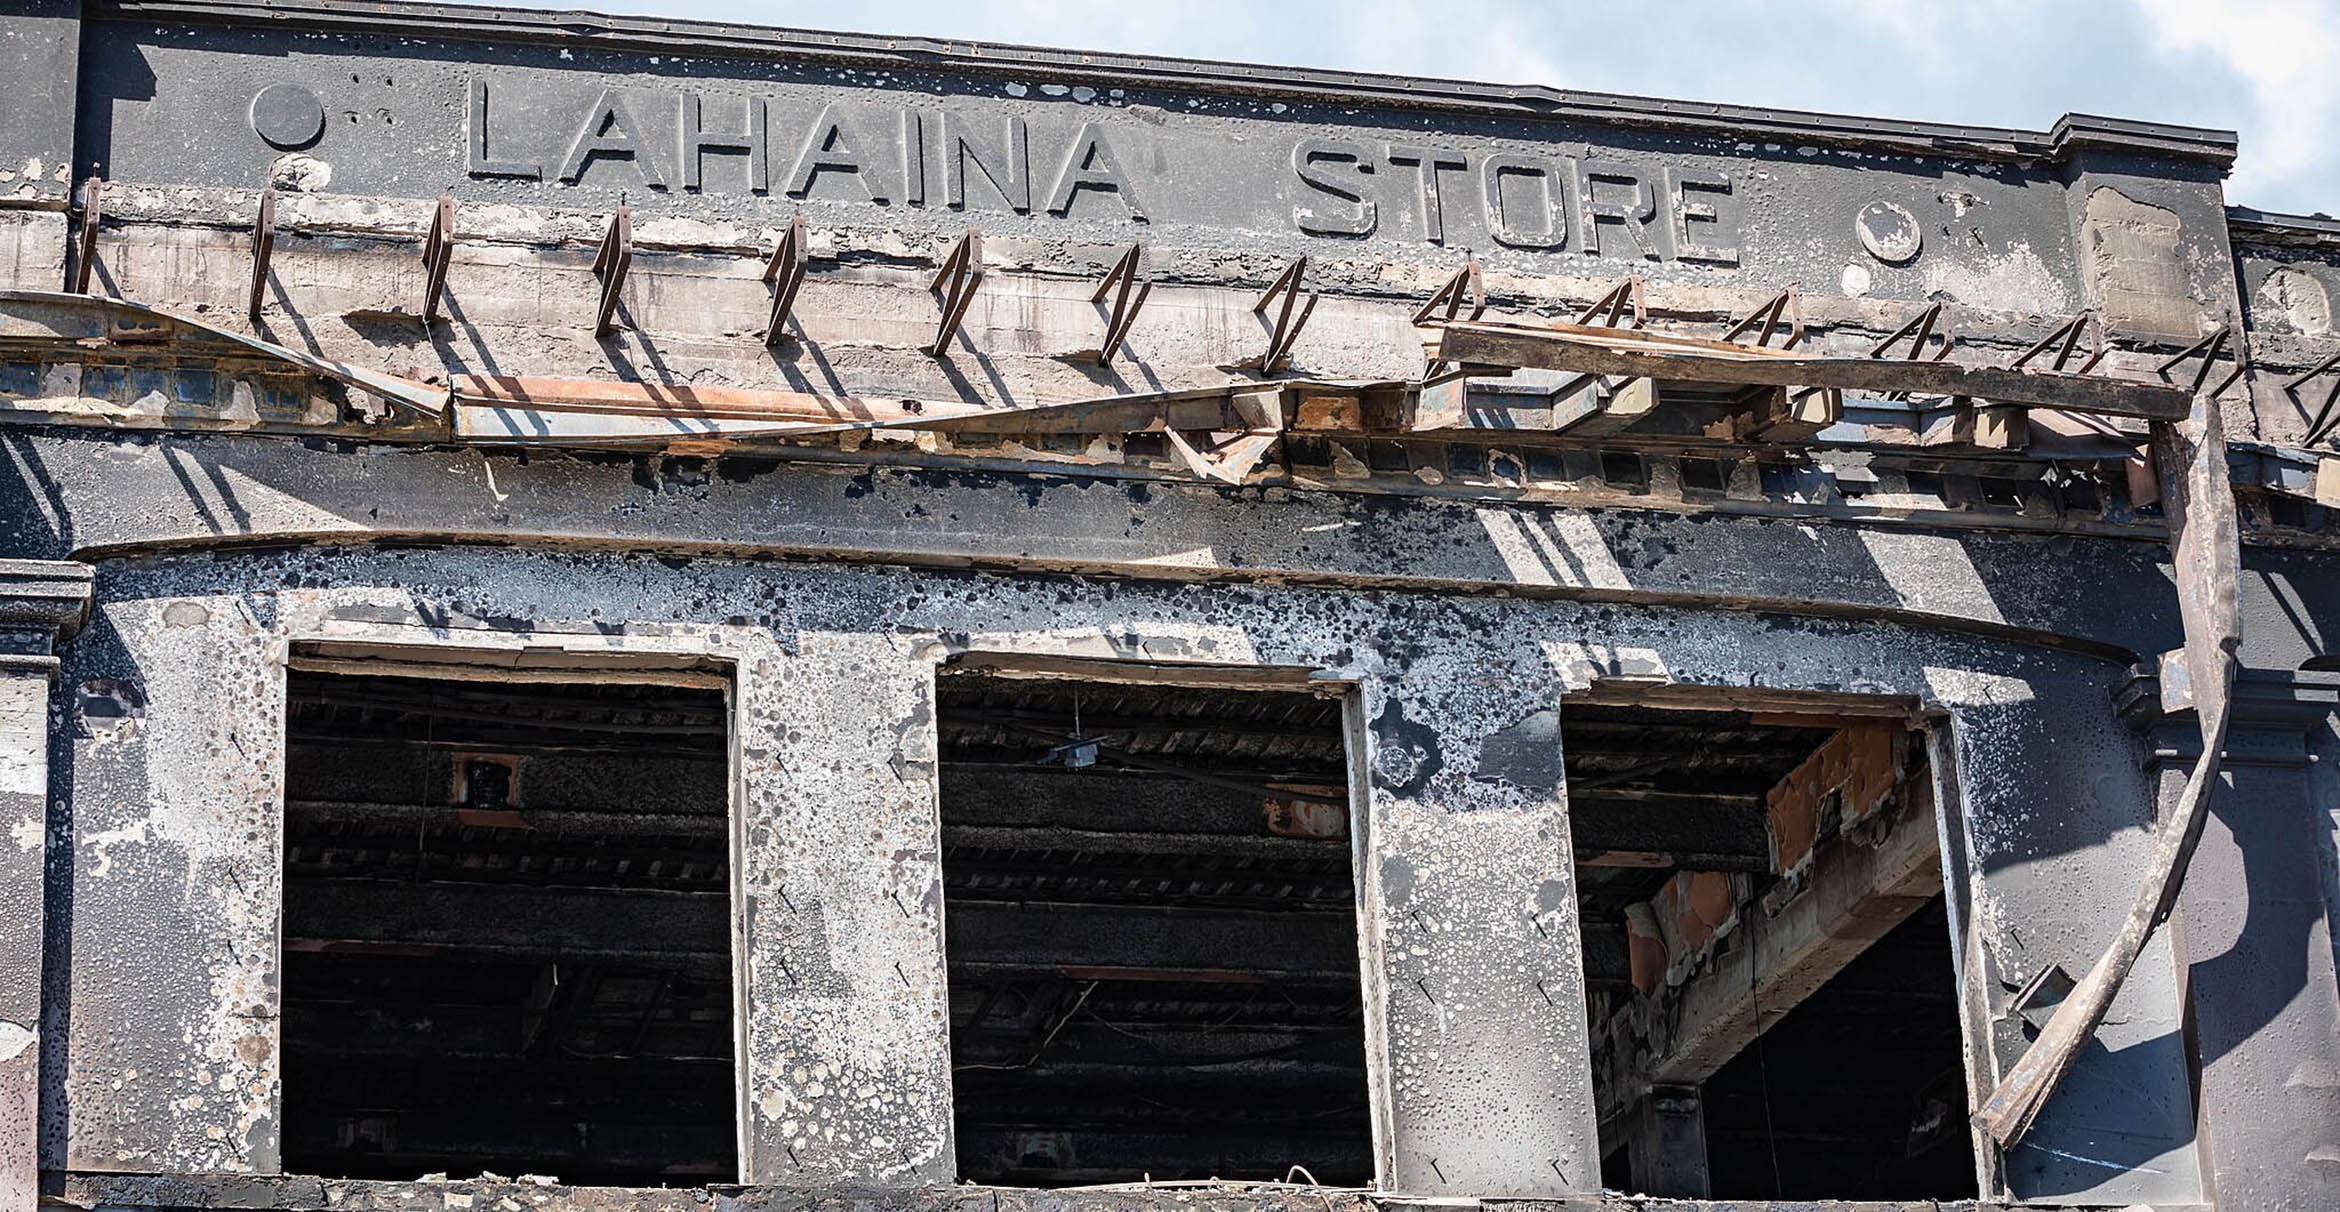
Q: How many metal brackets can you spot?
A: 15